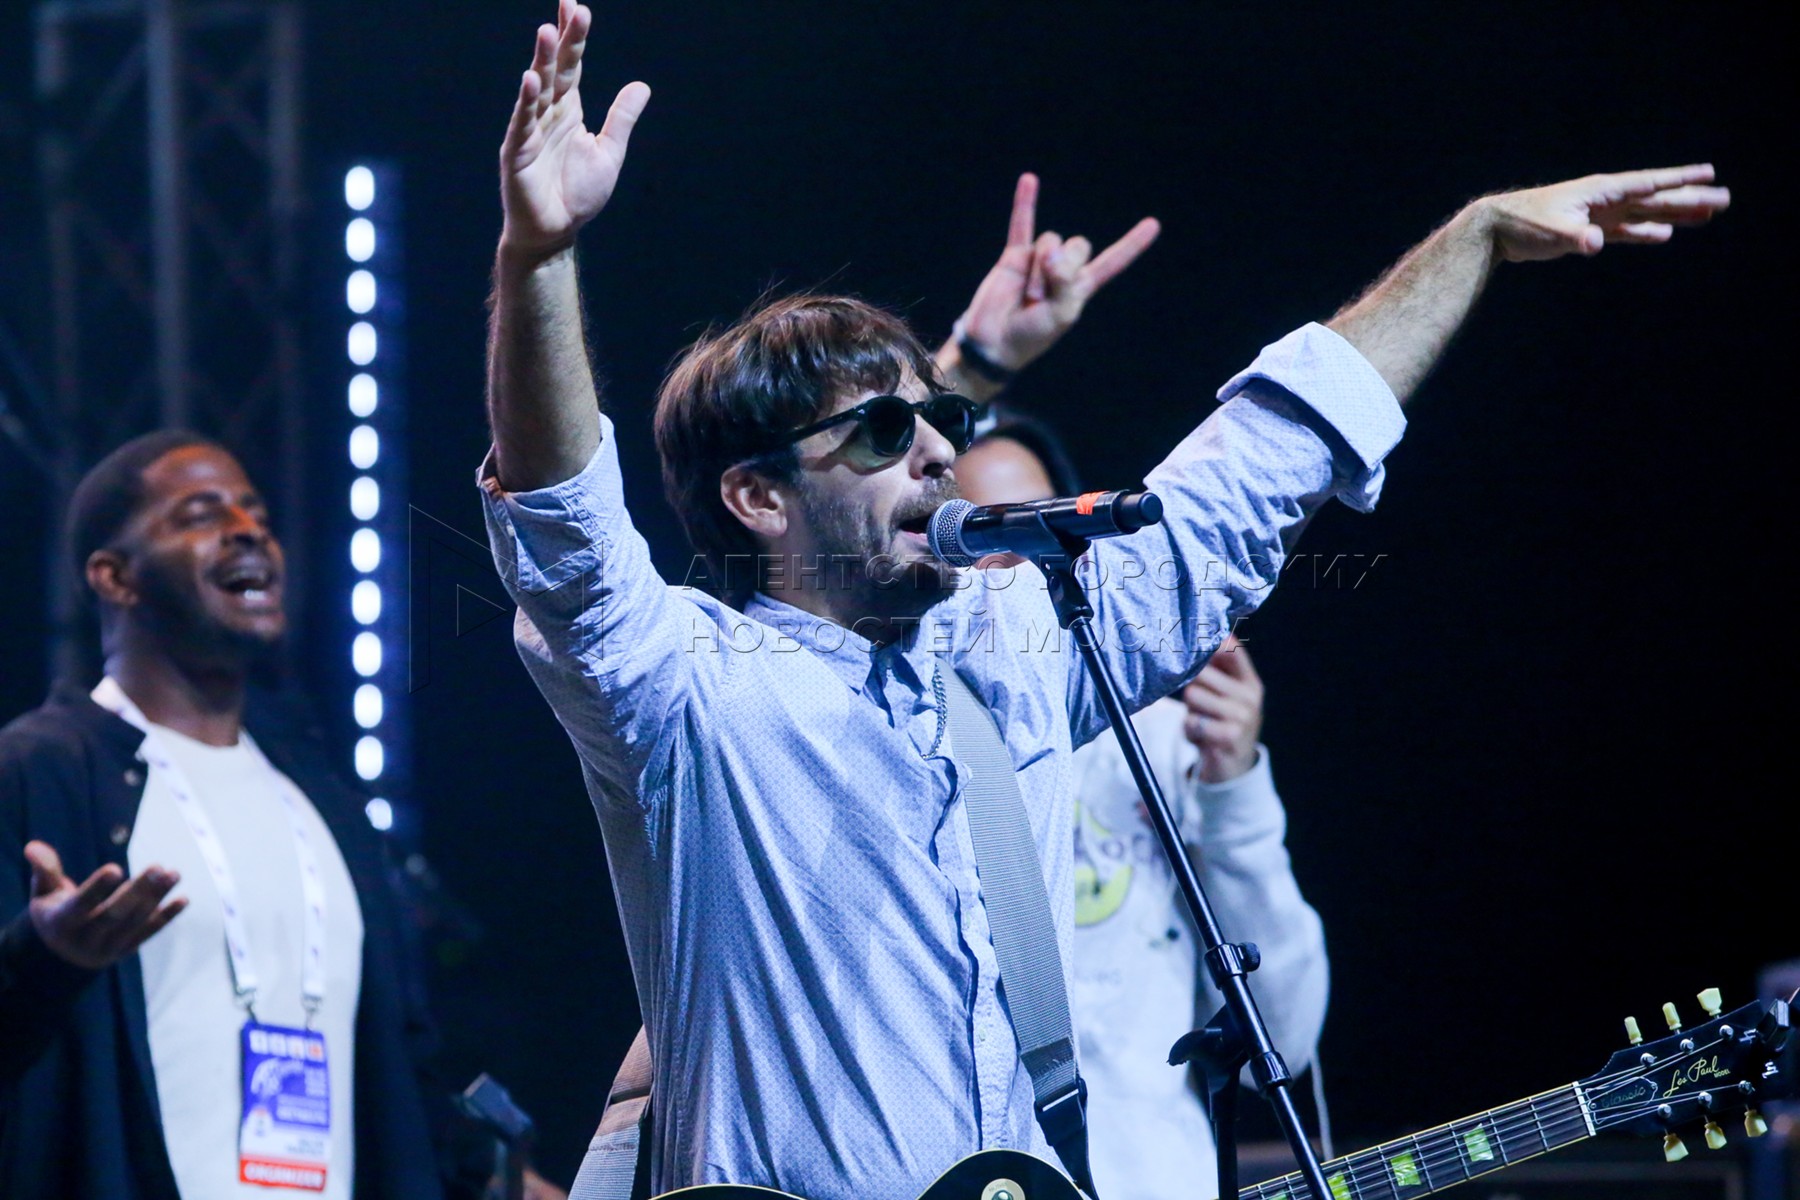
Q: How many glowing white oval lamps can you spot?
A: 13